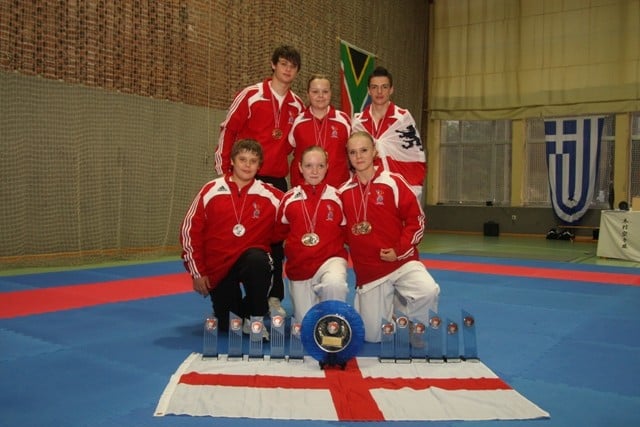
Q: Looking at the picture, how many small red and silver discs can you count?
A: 12